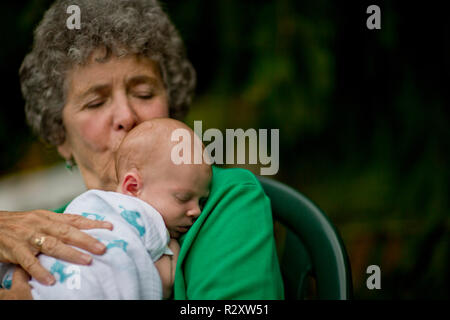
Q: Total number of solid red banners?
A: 0